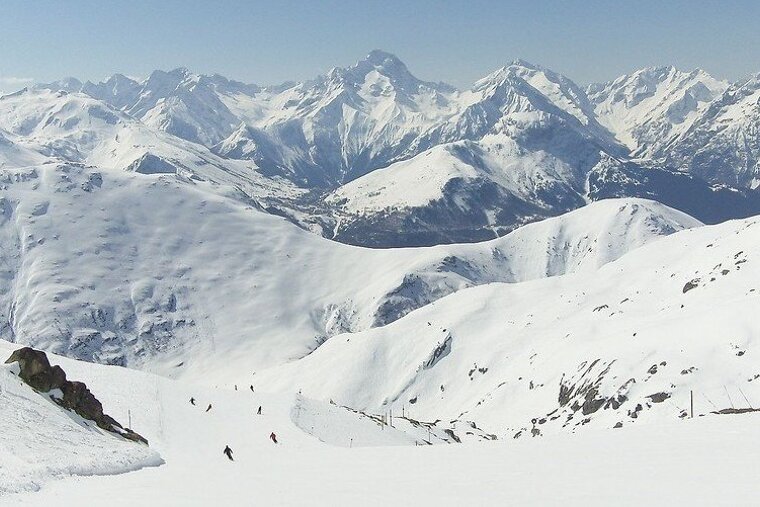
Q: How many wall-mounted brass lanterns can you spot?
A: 0